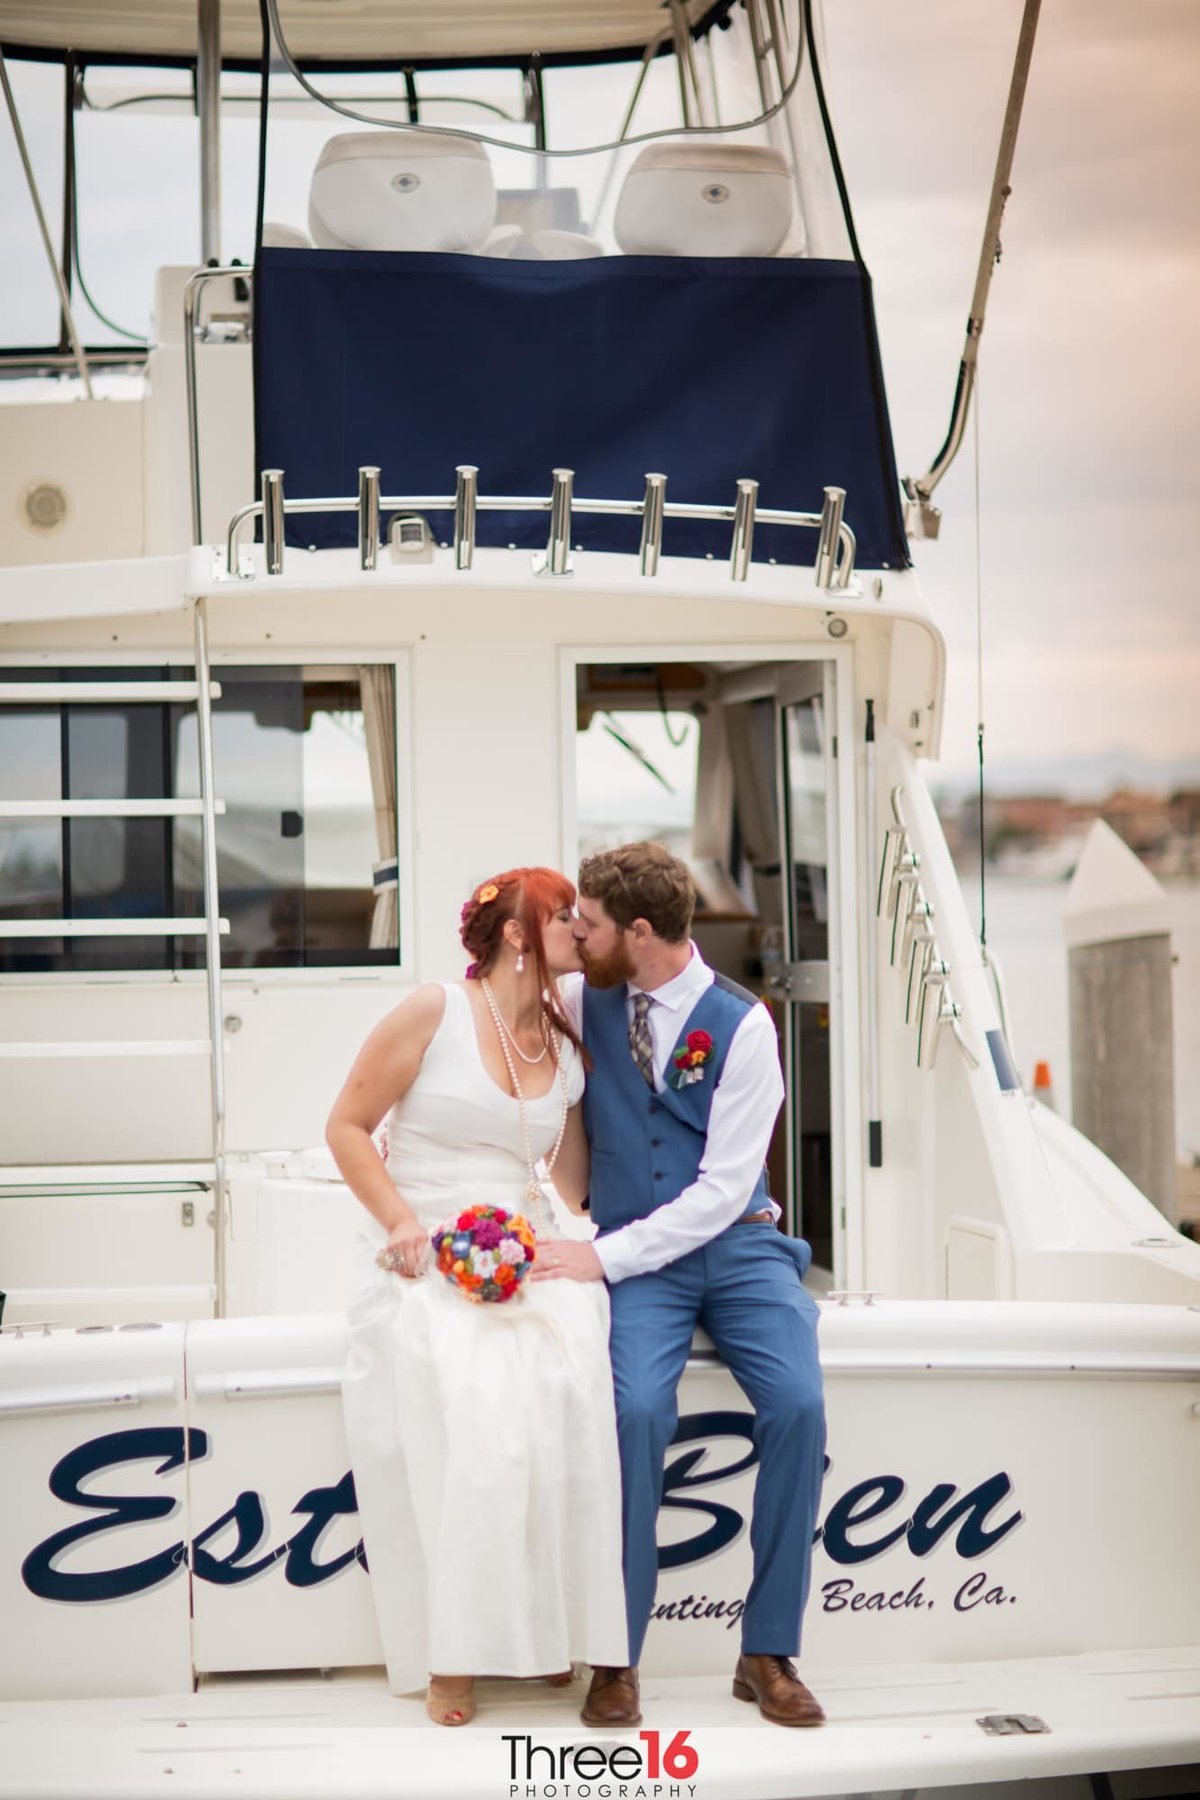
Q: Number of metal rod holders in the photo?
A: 11